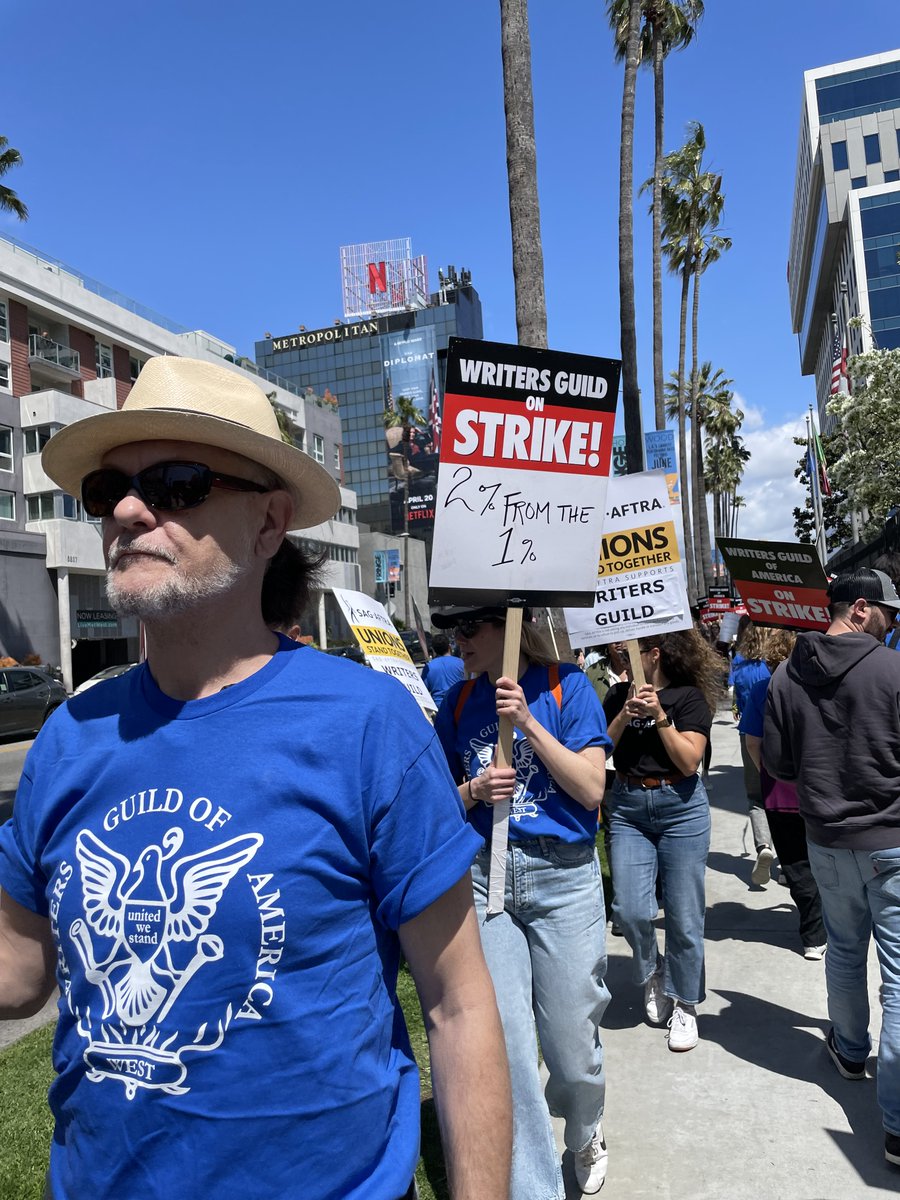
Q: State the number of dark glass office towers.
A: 1